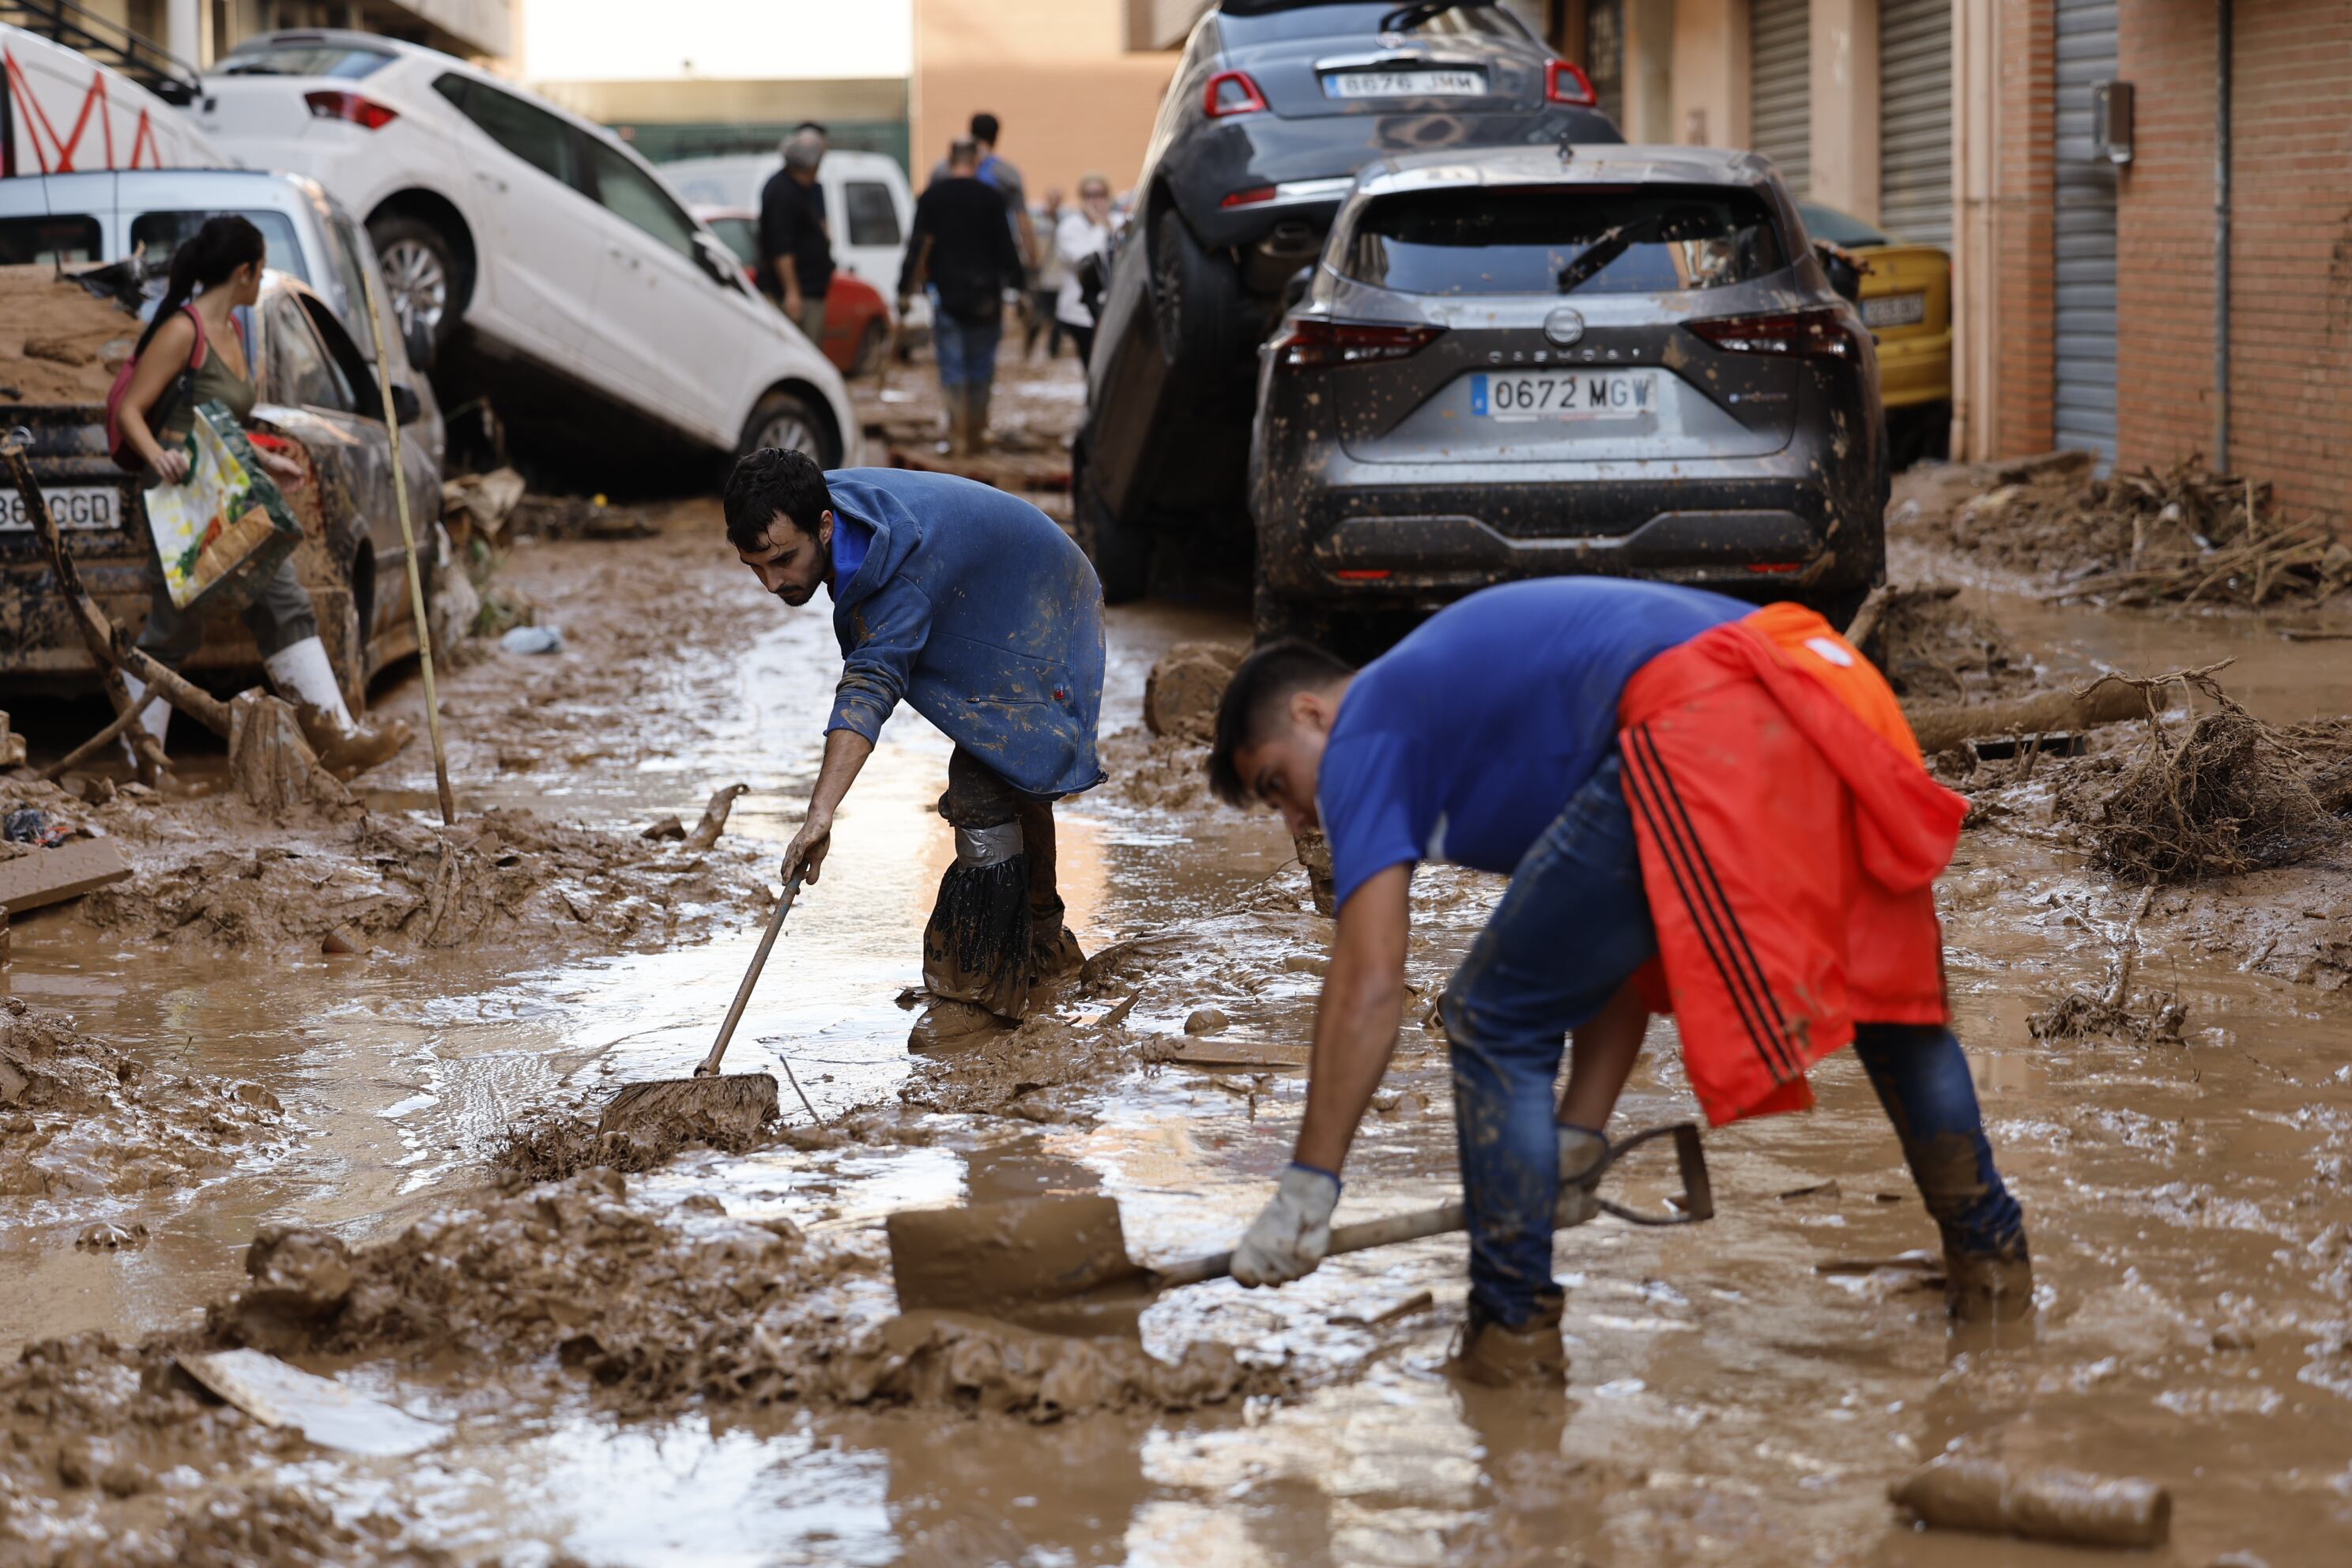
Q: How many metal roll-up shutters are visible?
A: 3